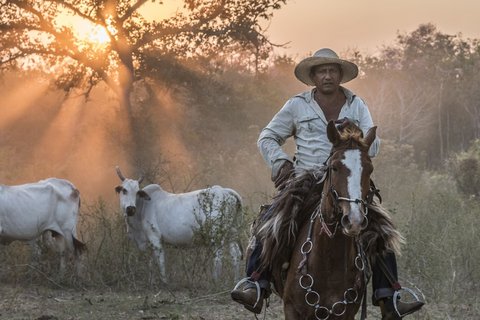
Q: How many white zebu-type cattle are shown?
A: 2